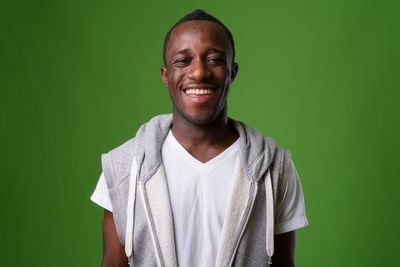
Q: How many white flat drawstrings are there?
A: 2